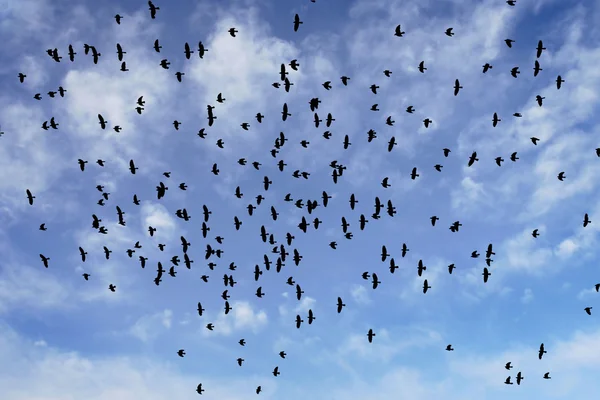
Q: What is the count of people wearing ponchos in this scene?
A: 0